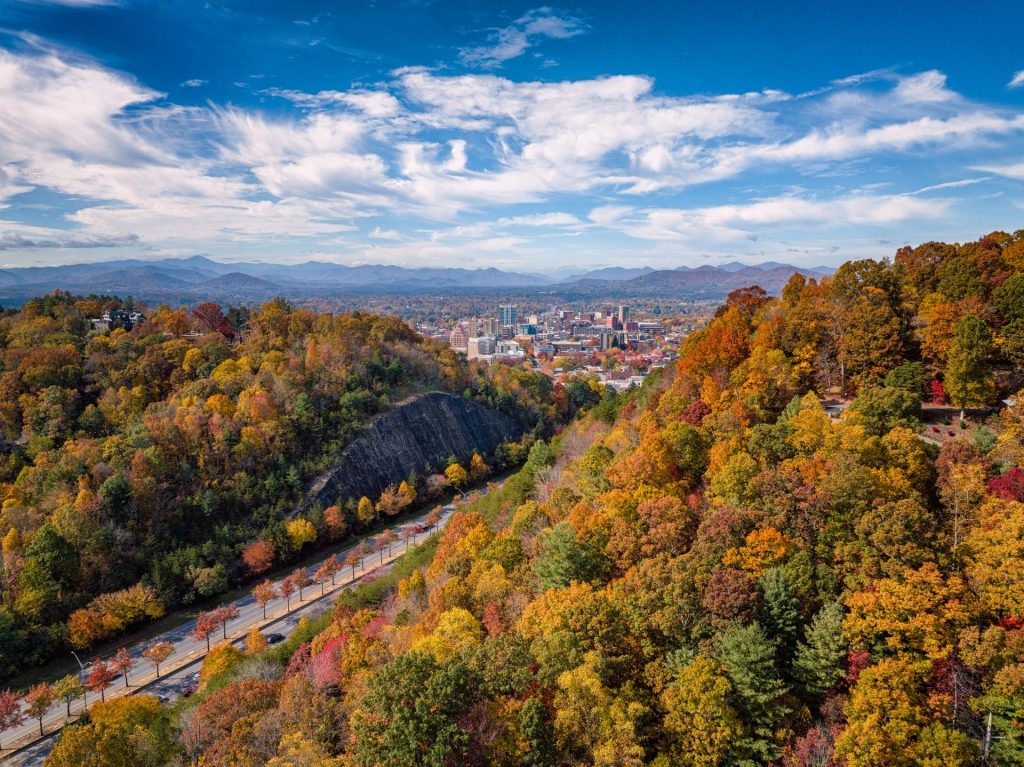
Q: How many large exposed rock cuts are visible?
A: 1